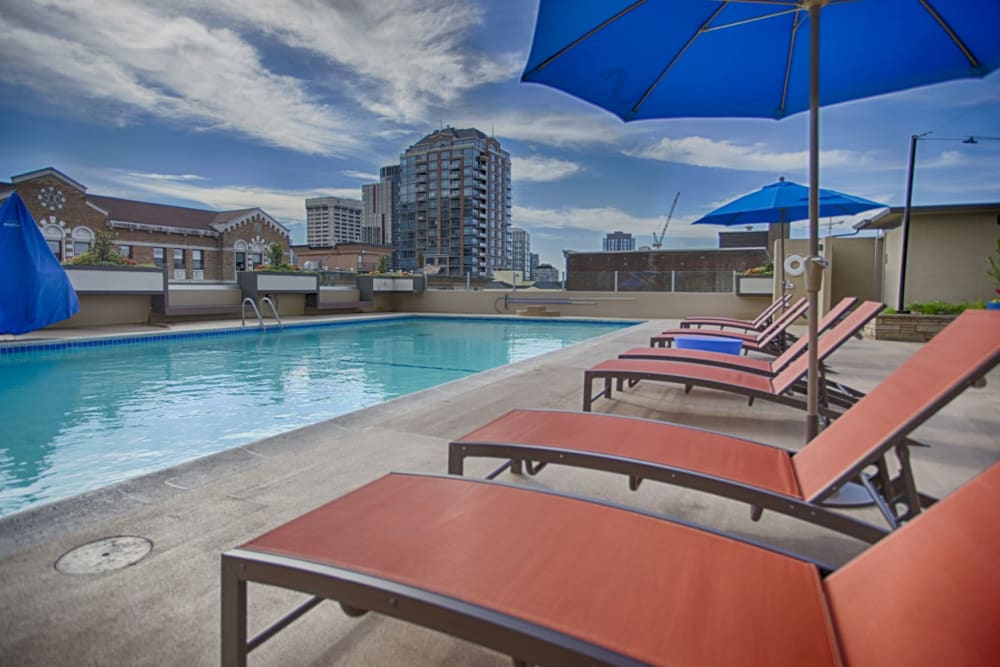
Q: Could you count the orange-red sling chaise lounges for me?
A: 8